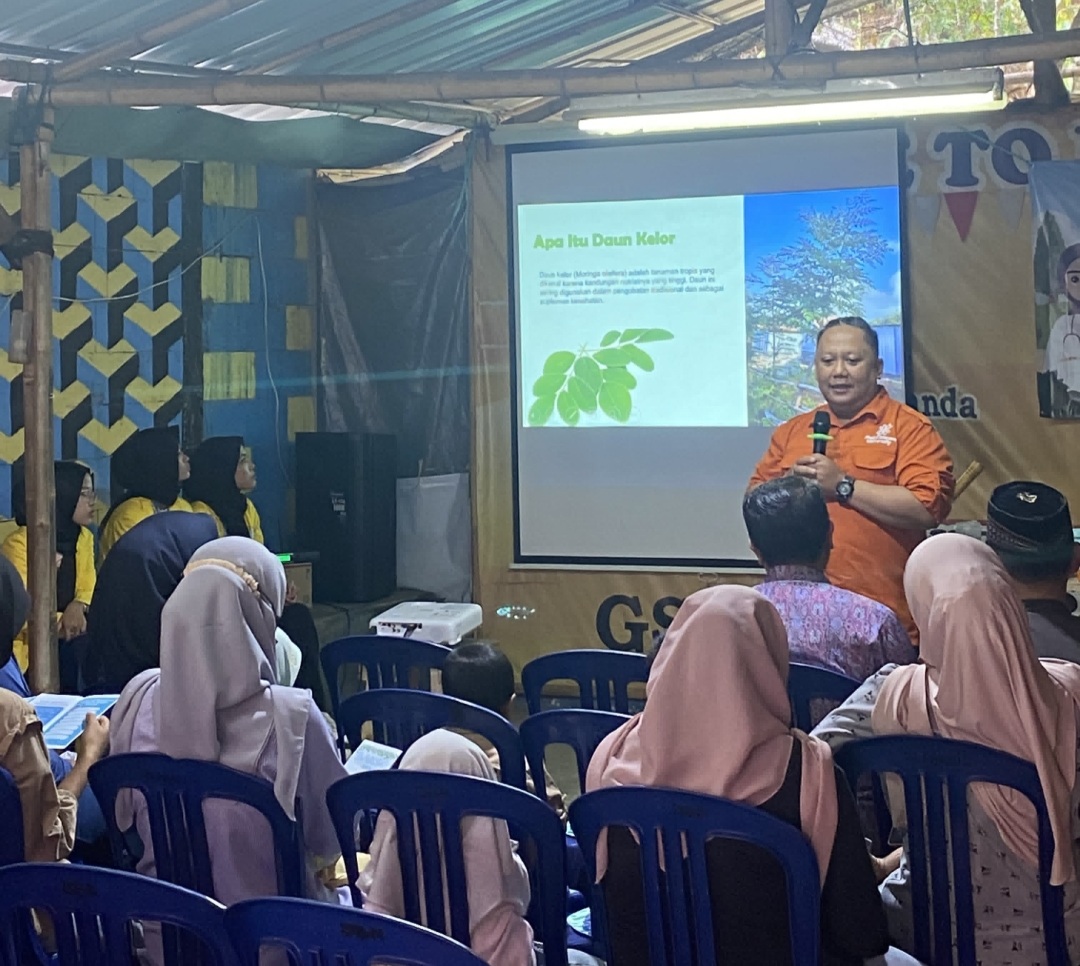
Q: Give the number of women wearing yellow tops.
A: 3